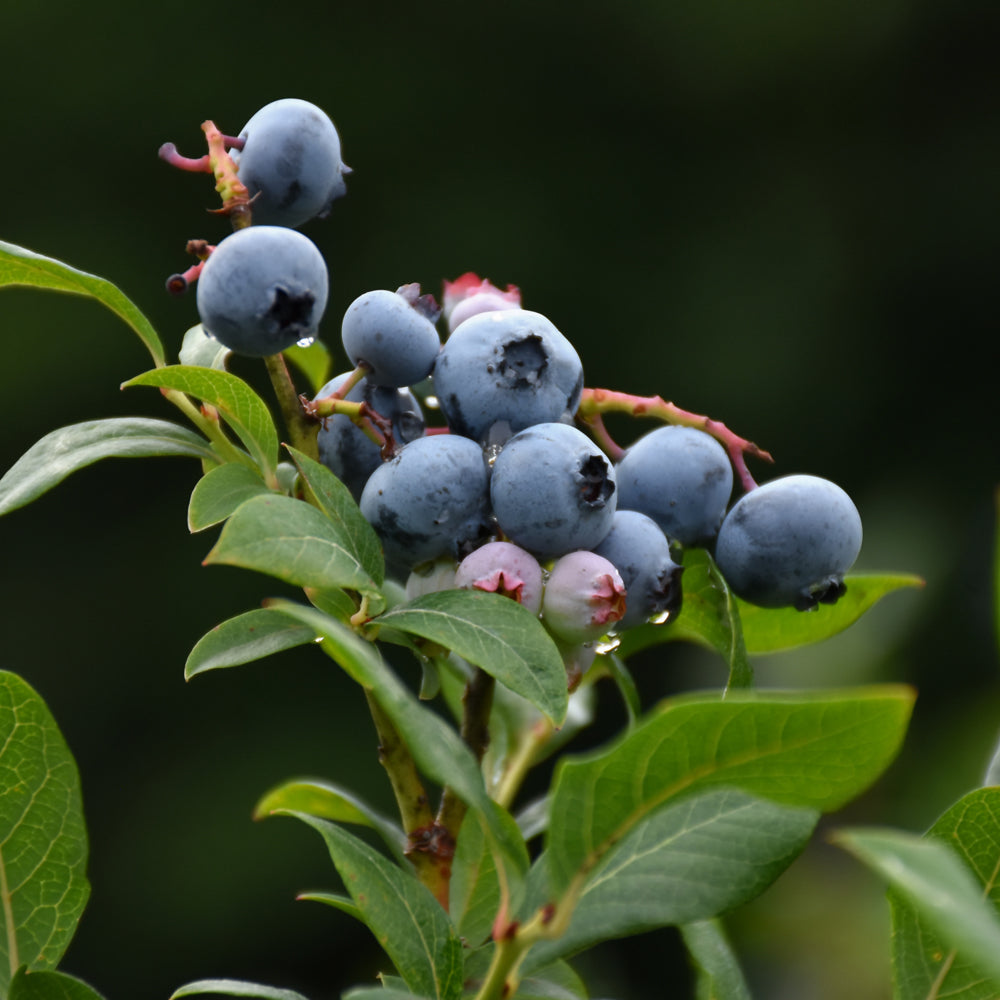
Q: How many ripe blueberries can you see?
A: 10